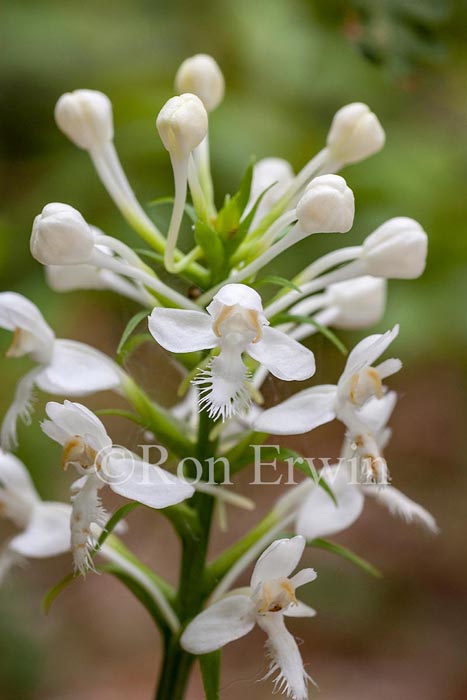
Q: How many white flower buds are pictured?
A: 10